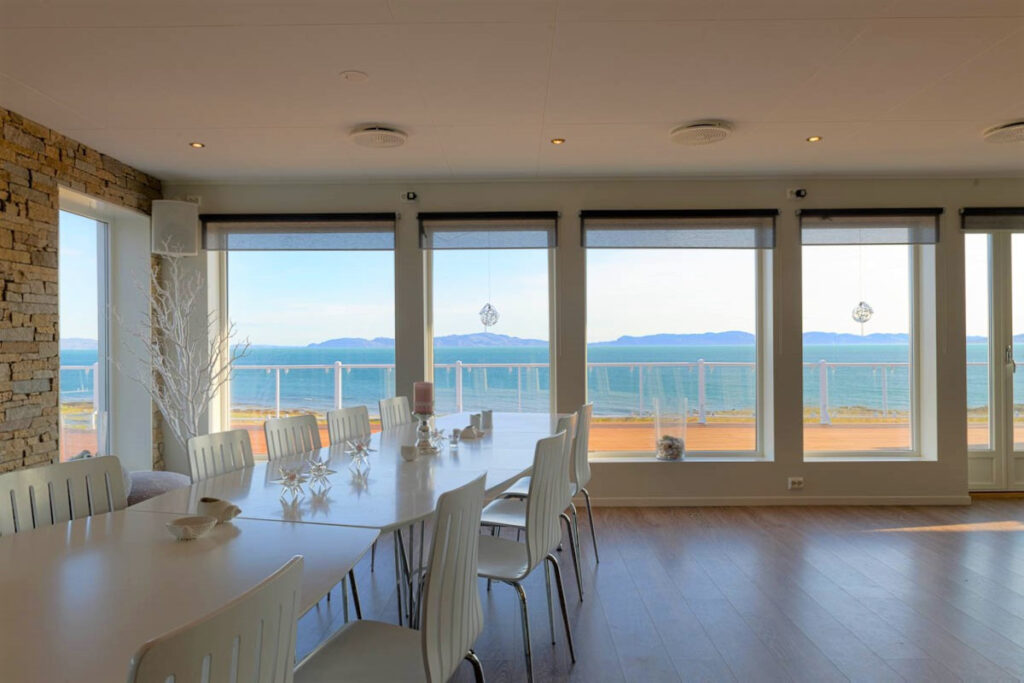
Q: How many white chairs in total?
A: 10